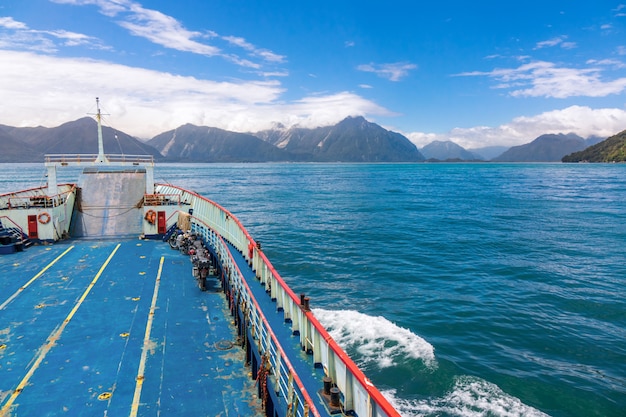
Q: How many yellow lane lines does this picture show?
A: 3